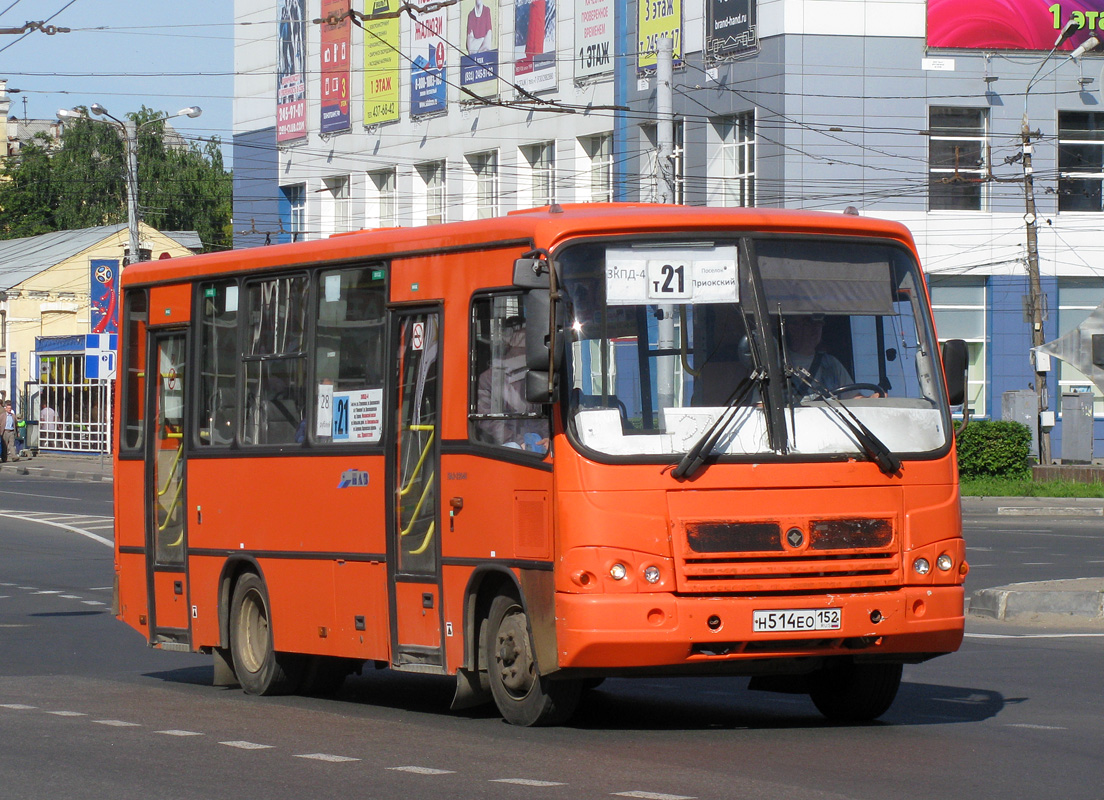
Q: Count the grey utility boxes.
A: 2